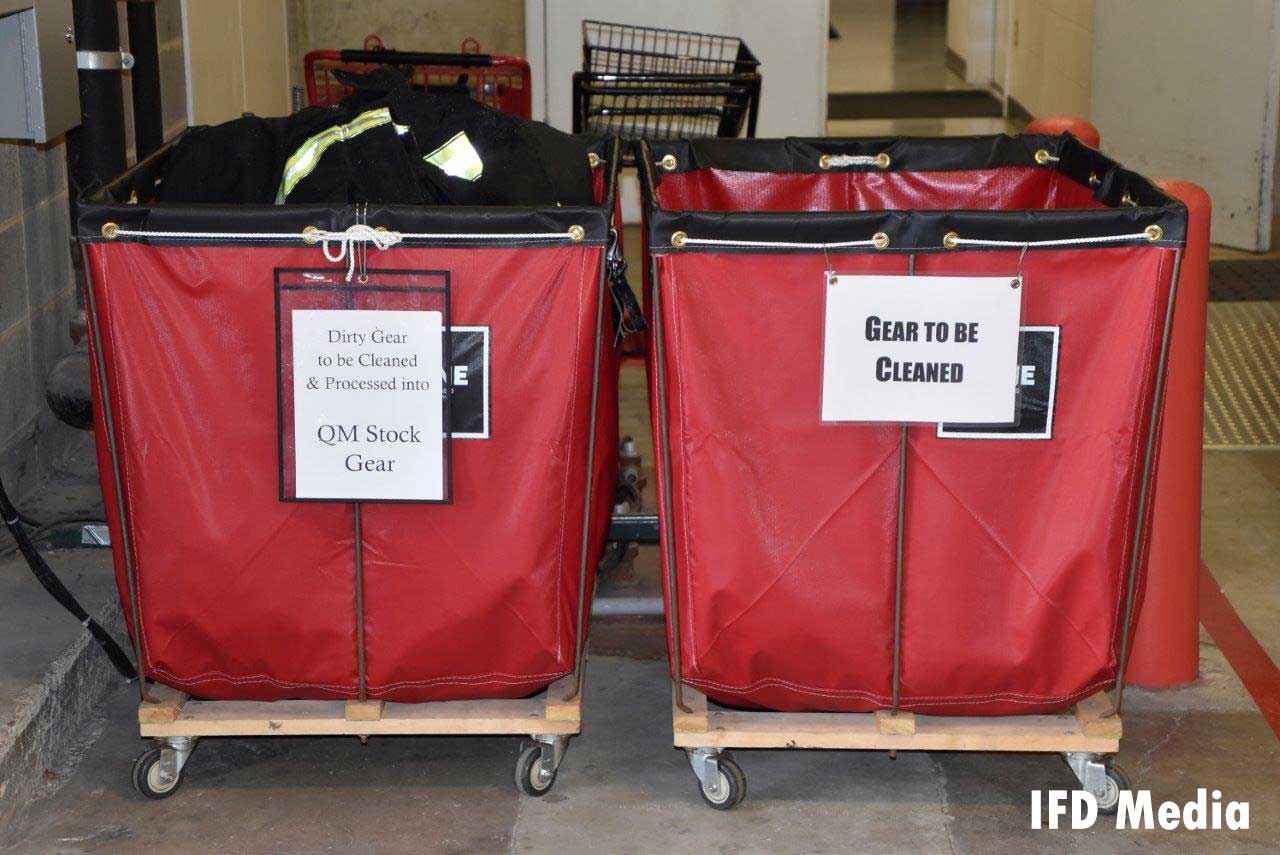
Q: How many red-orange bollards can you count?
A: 2